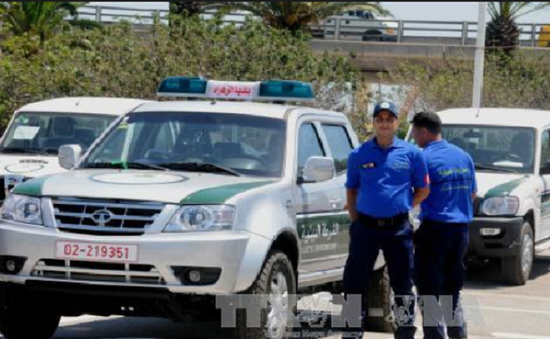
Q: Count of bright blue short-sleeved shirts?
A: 2